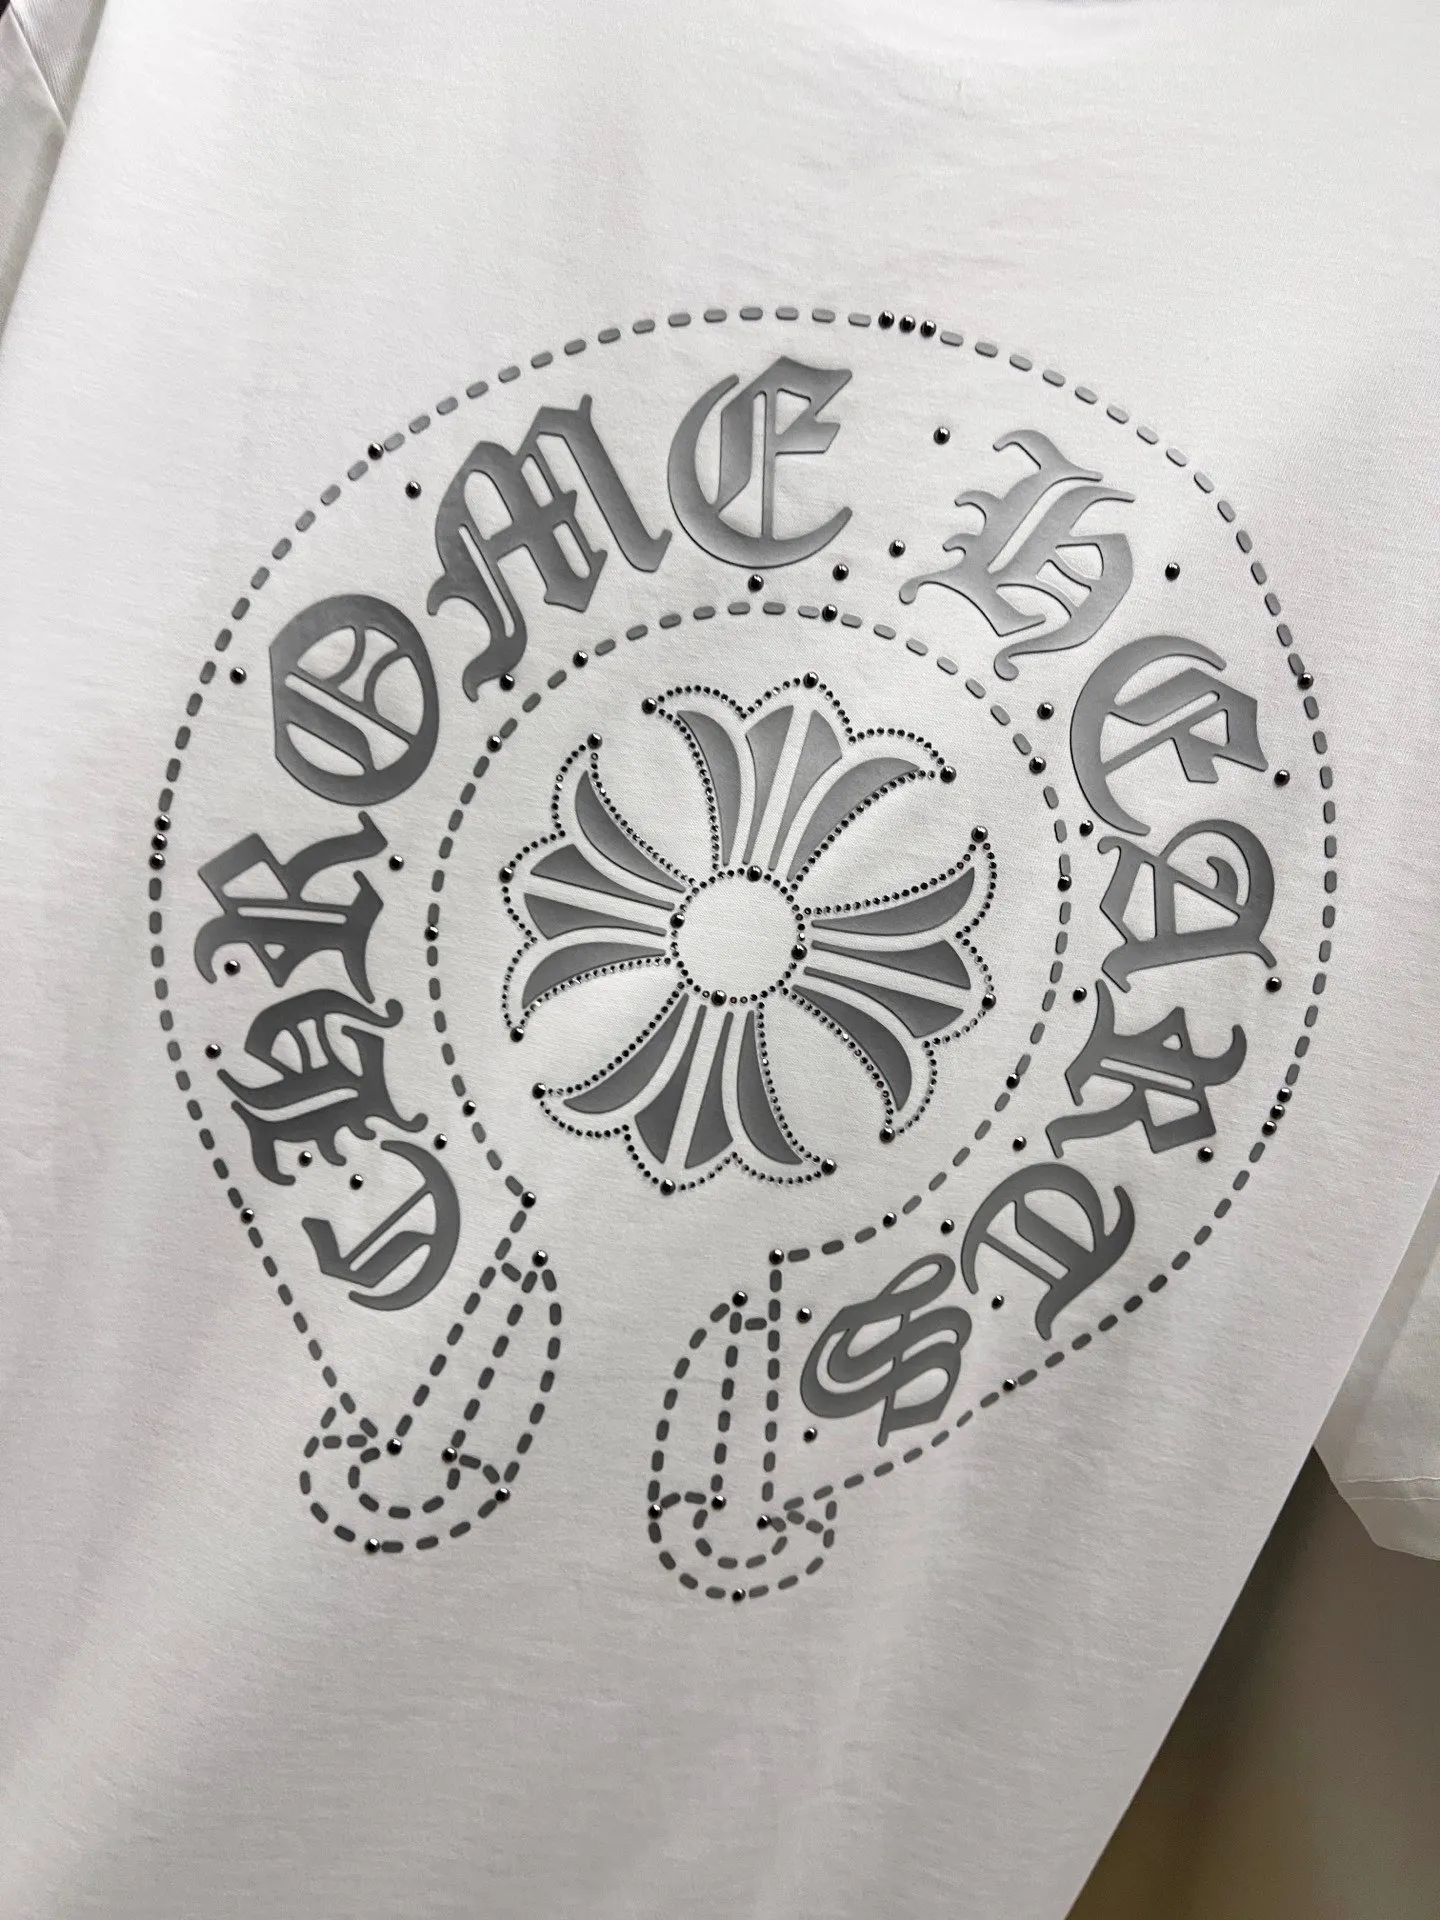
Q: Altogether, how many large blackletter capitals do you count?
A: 12